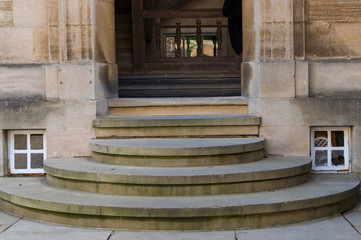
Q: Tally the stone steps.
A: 5